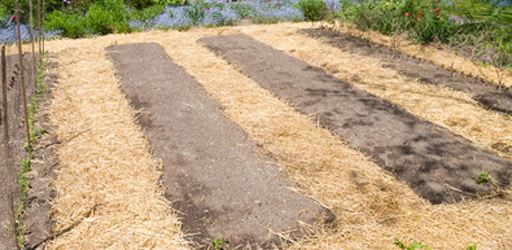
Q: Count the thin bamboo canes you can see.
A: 5